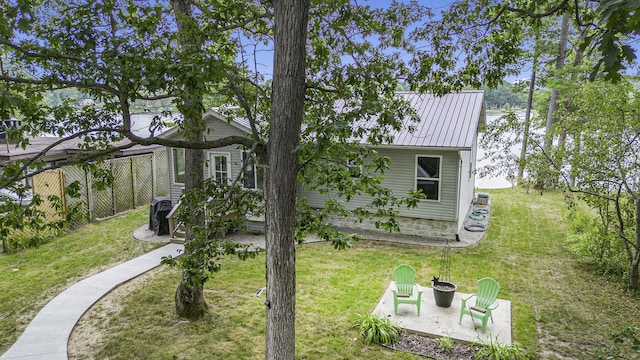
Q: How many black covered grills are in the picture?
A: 1